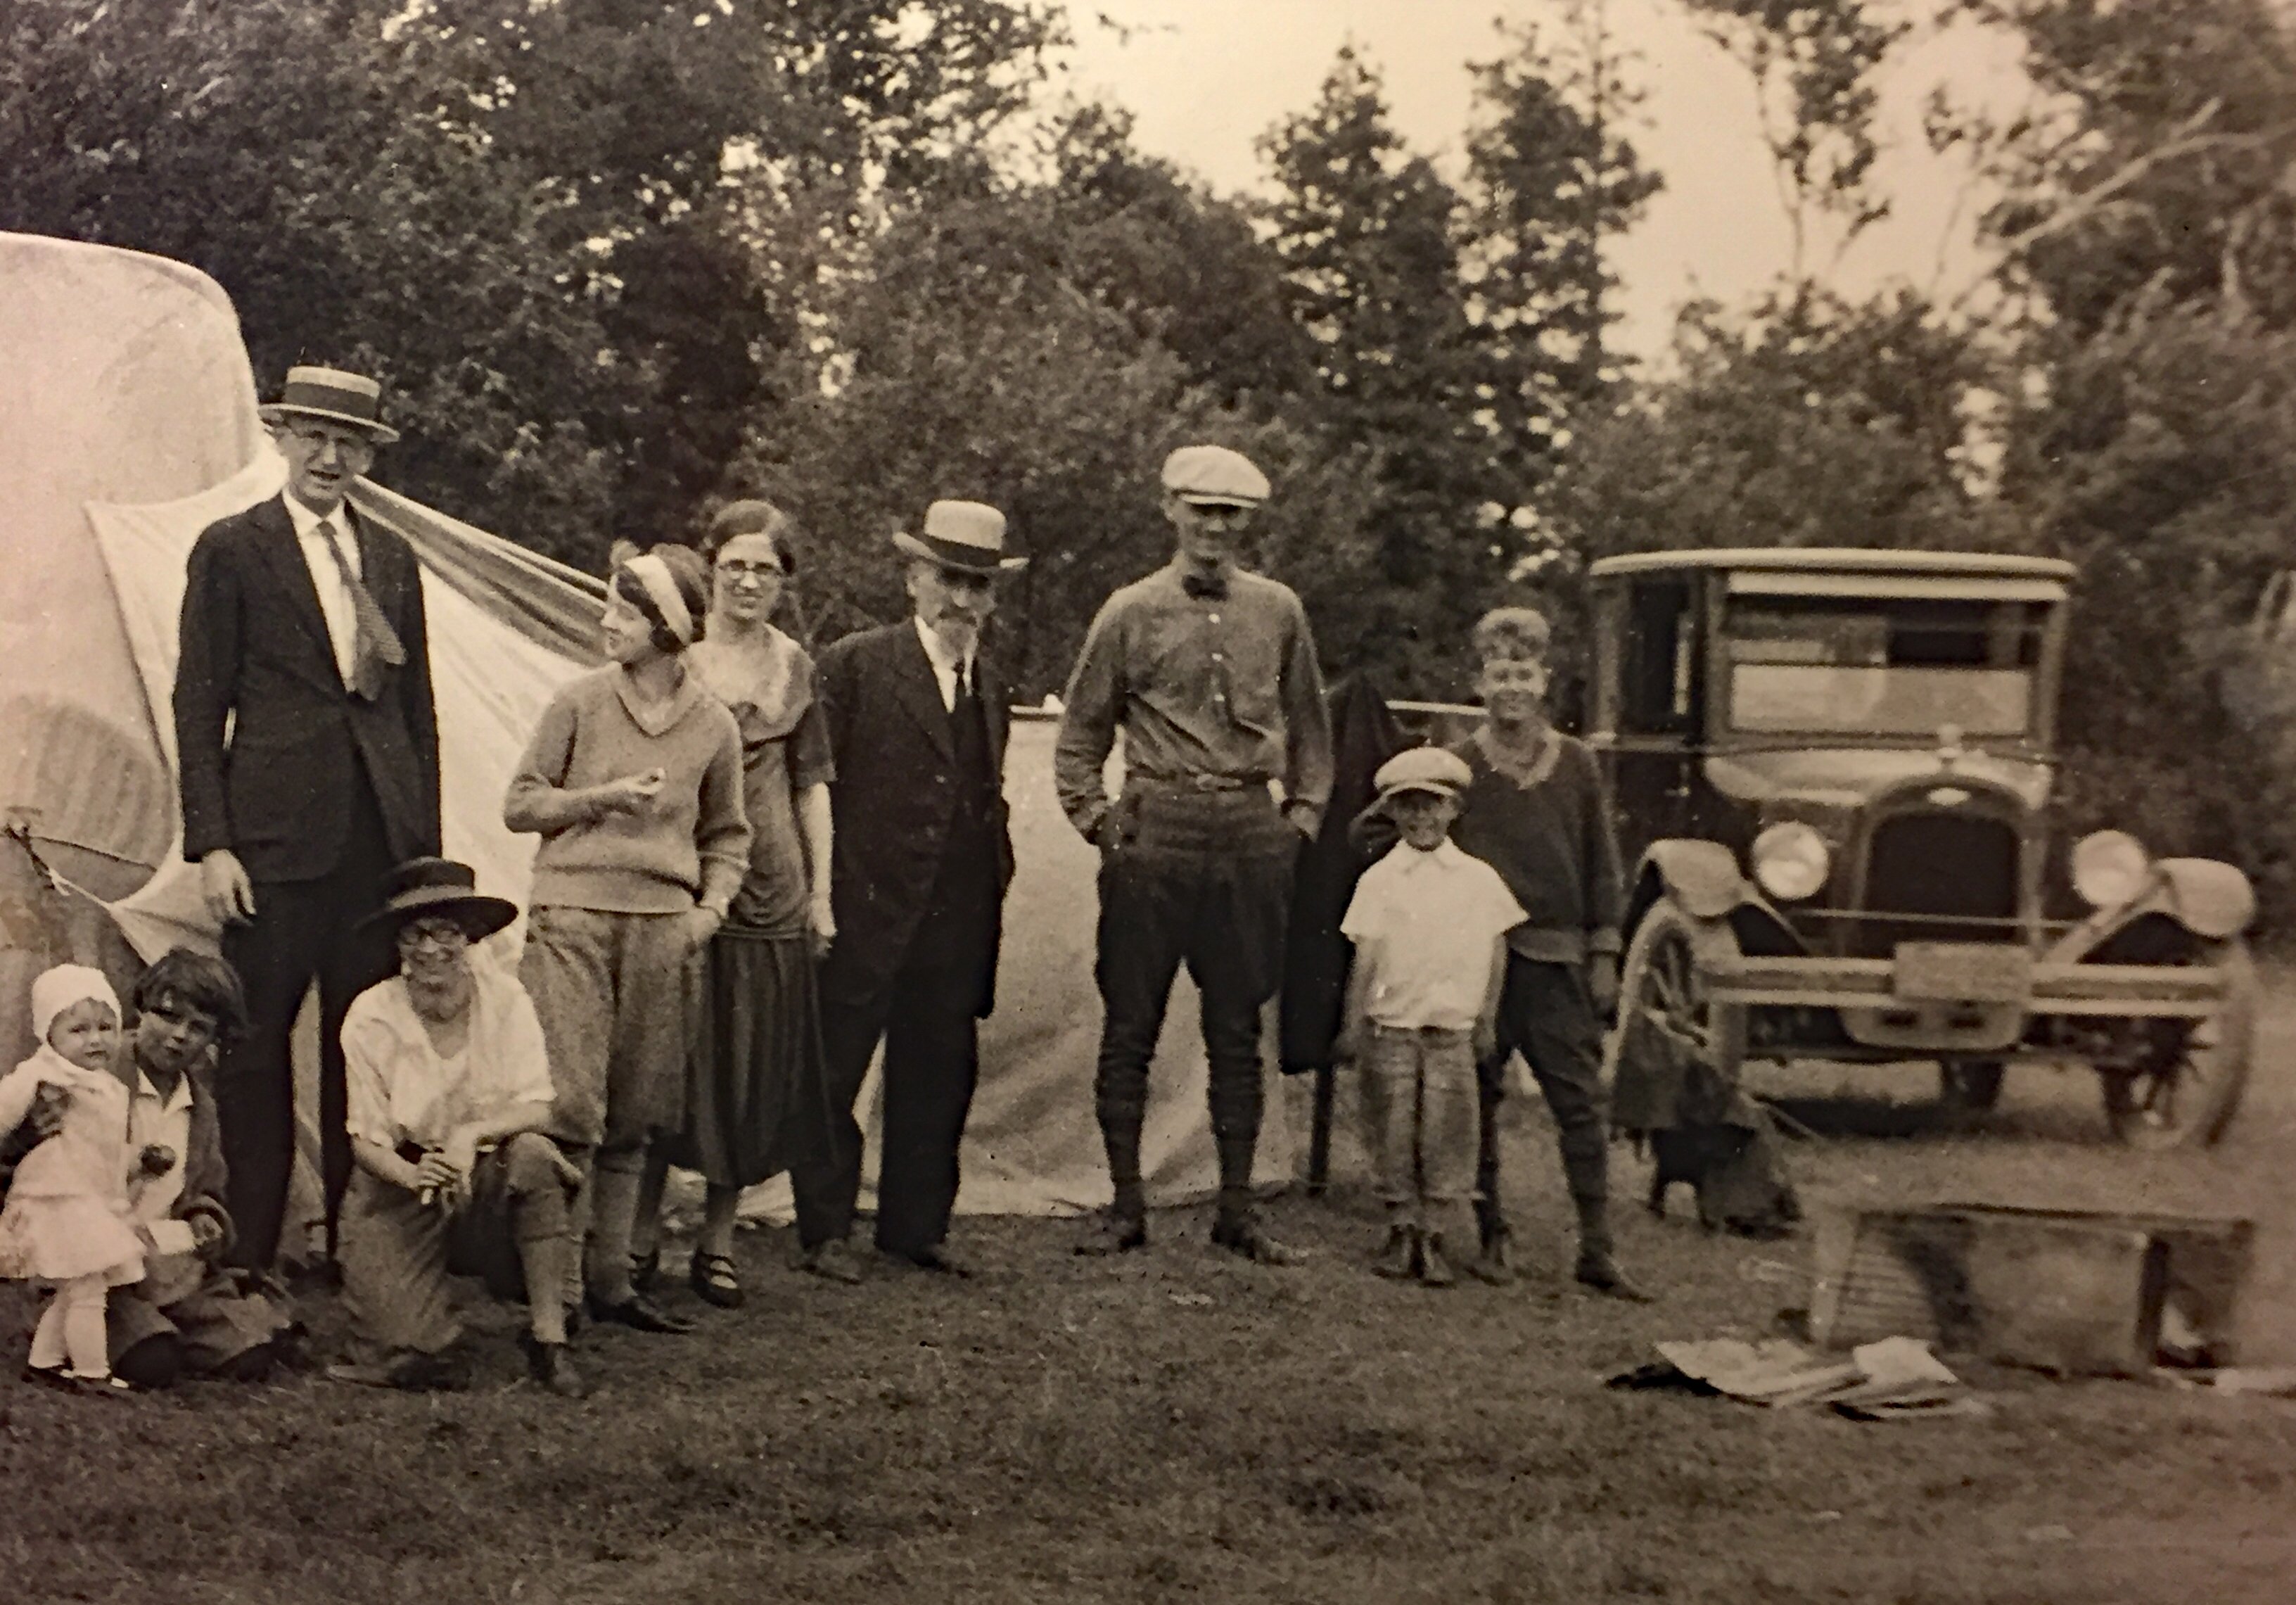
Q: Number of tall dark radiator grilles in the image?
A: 1